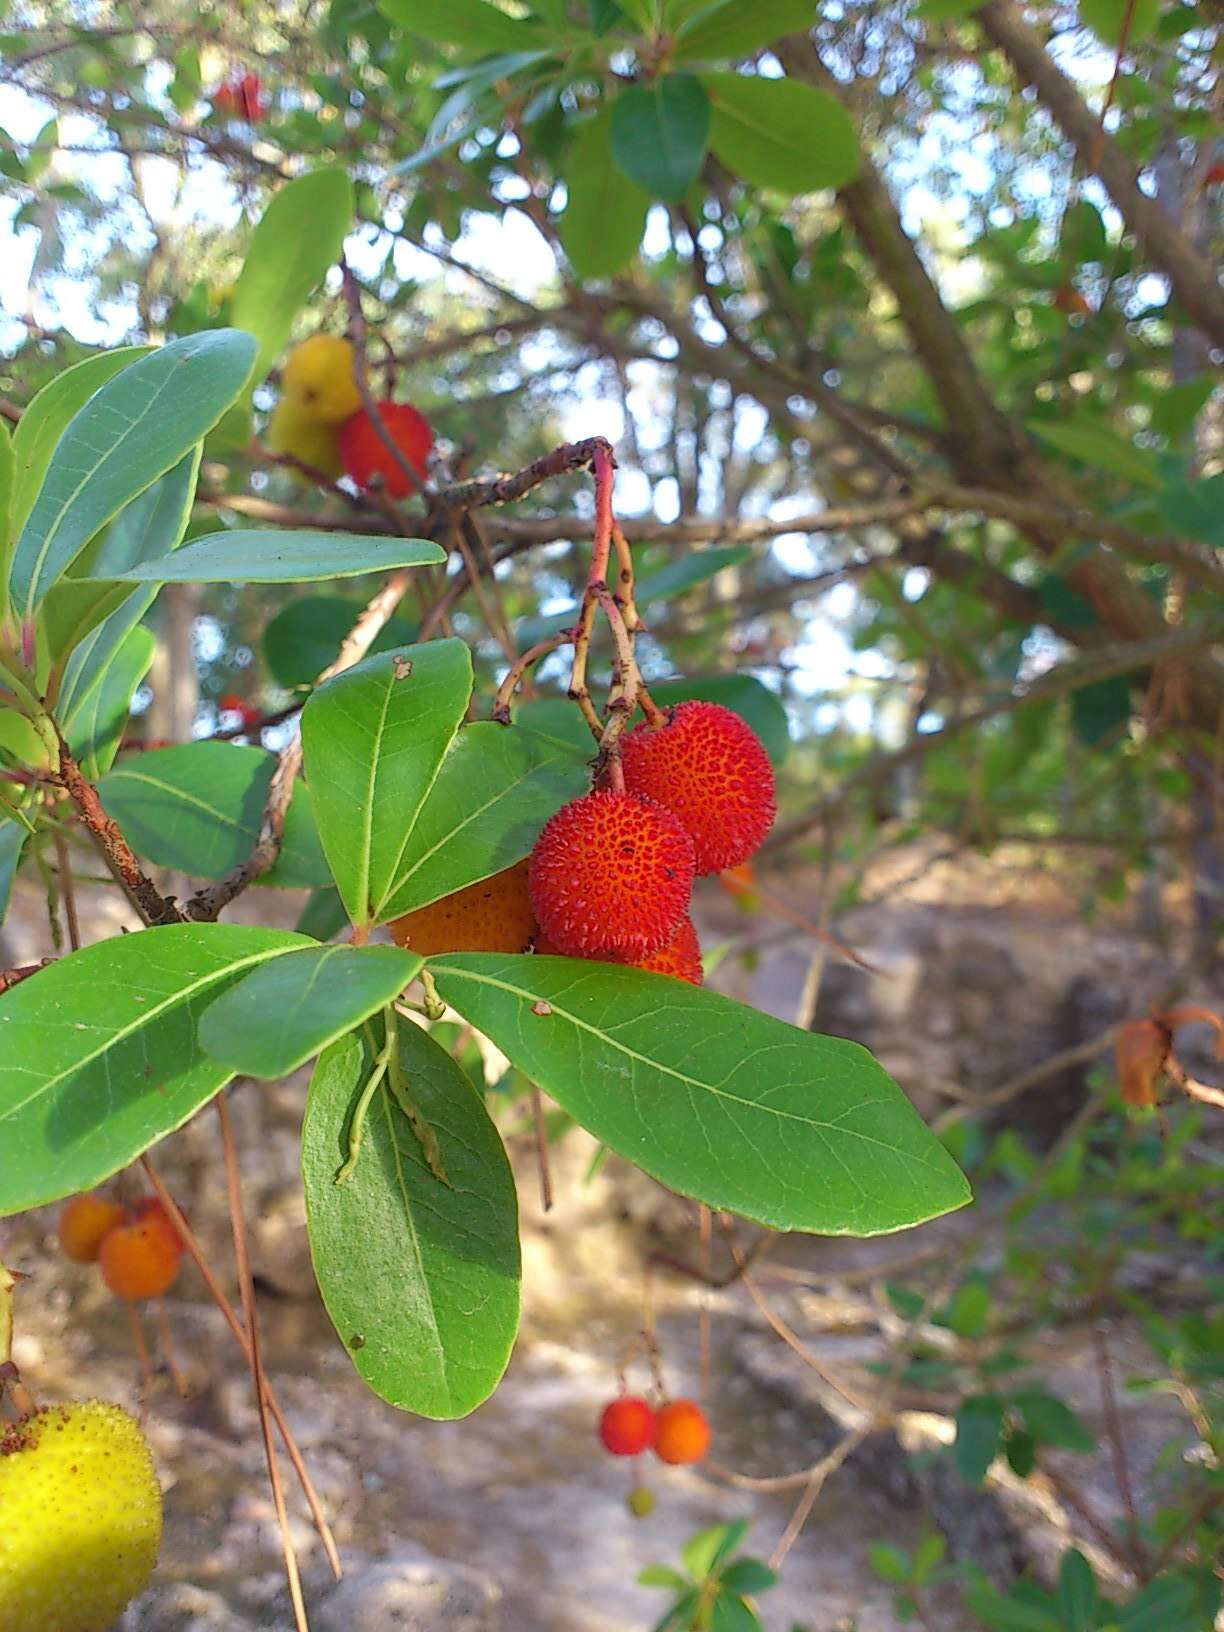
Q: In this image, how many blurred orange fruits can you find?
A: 3